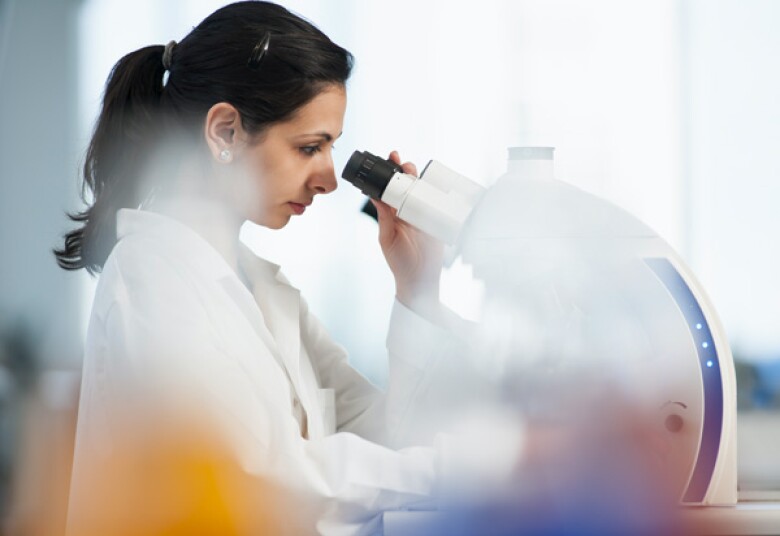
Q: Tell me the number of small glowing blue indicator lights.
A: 3